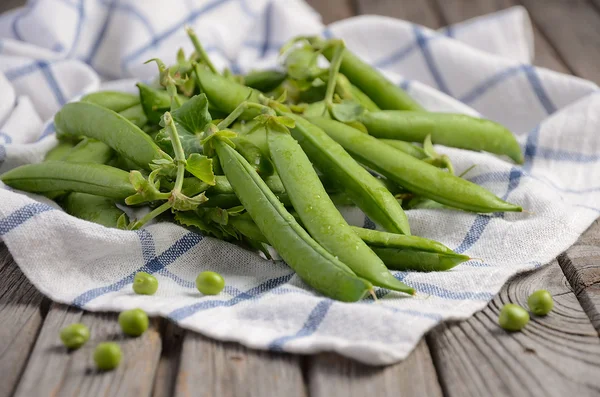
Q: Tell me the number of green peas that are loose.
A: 7